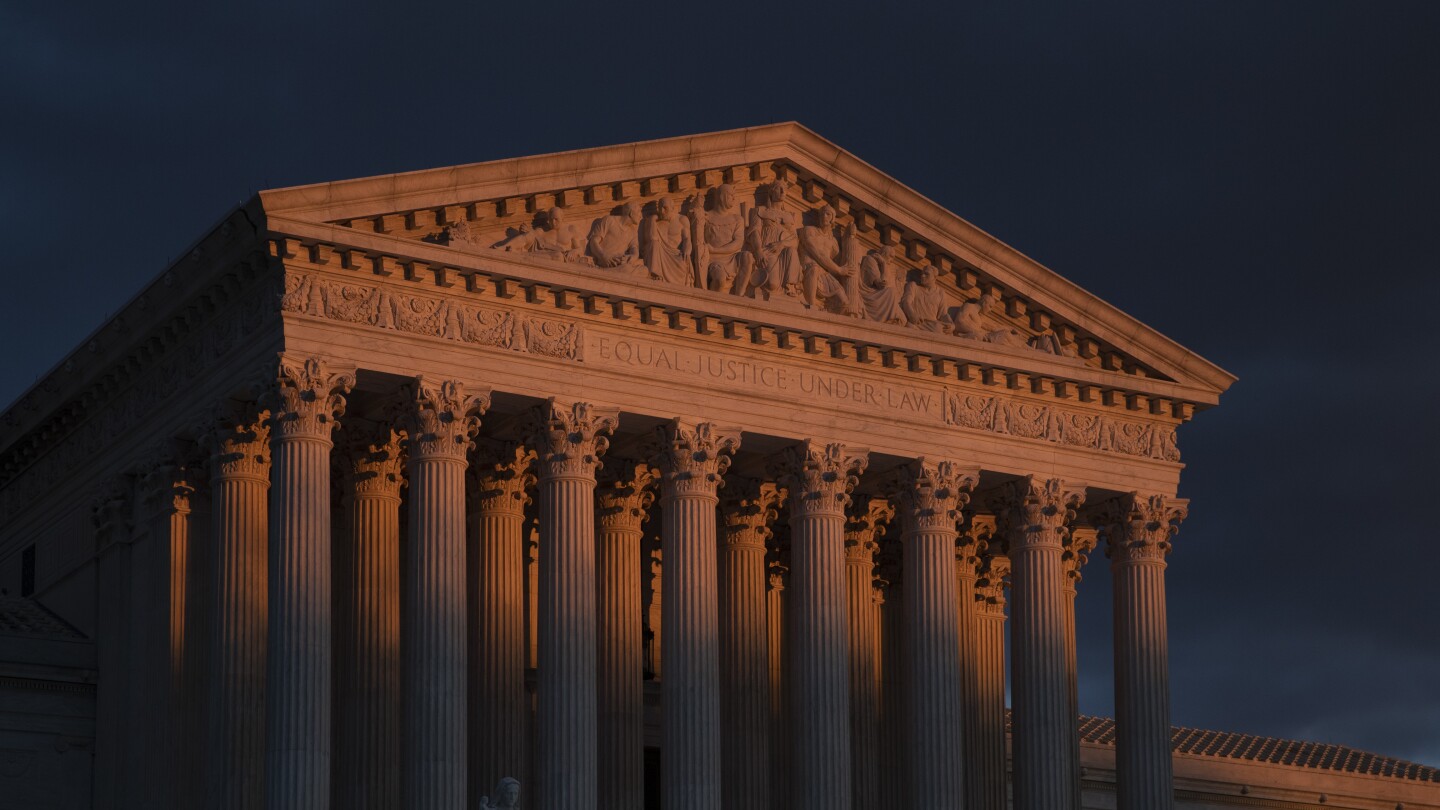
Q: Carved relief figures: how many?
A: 9